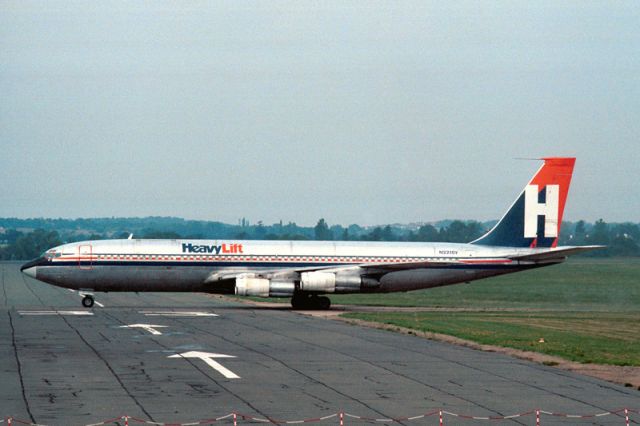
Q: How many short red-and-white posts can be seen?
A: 7